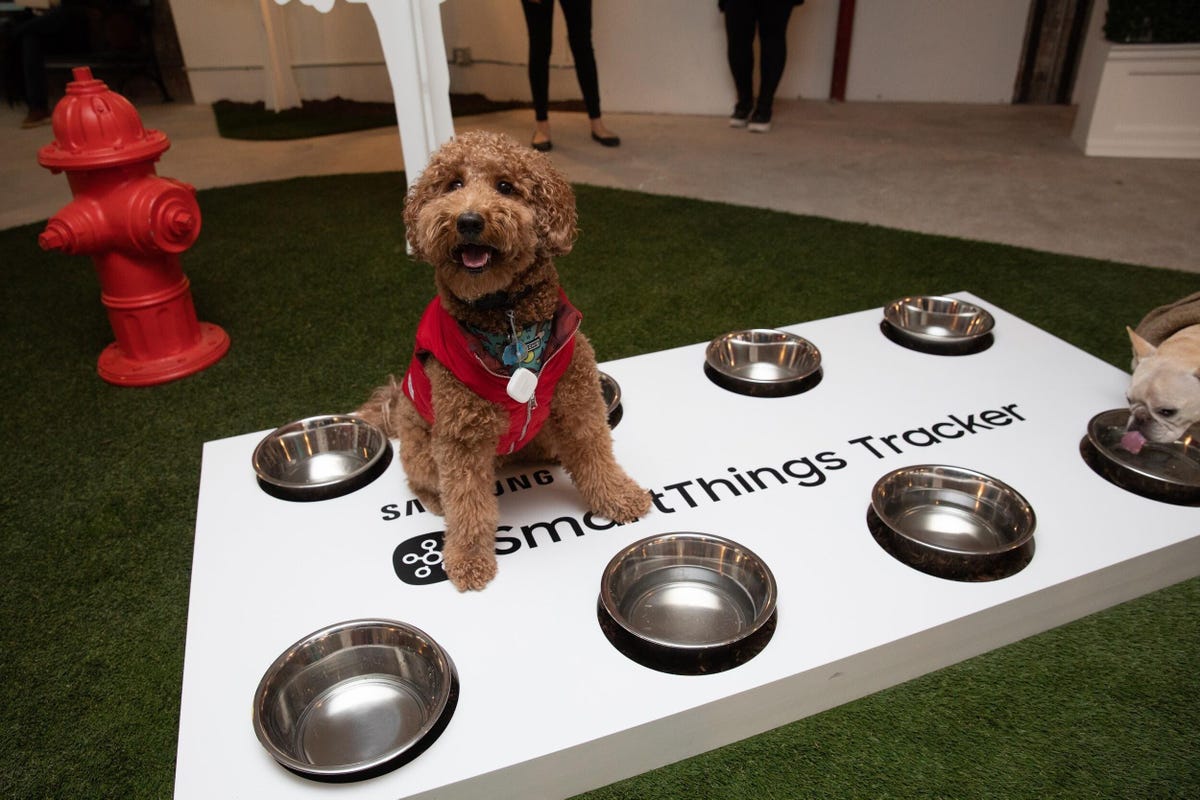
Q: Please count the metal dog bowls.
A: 8